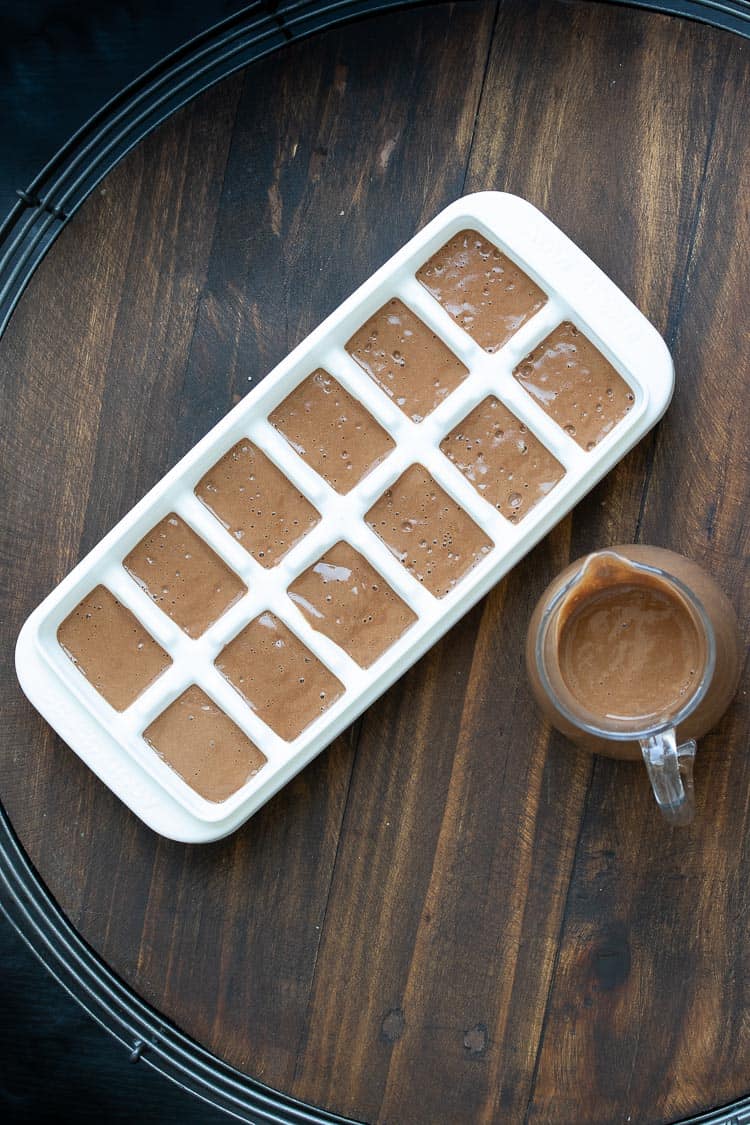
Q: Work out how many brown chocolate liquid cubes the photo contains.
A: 12